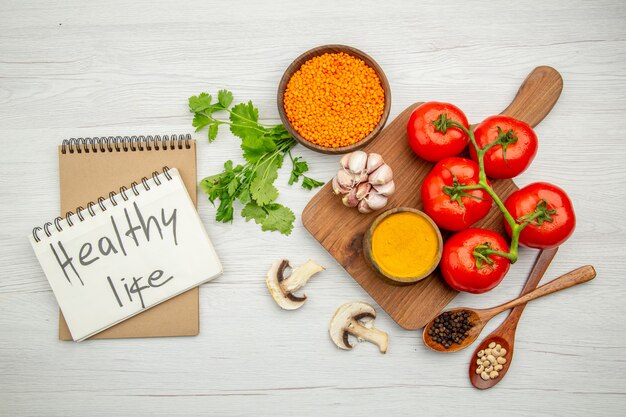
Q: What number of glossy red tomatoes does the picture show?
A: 5